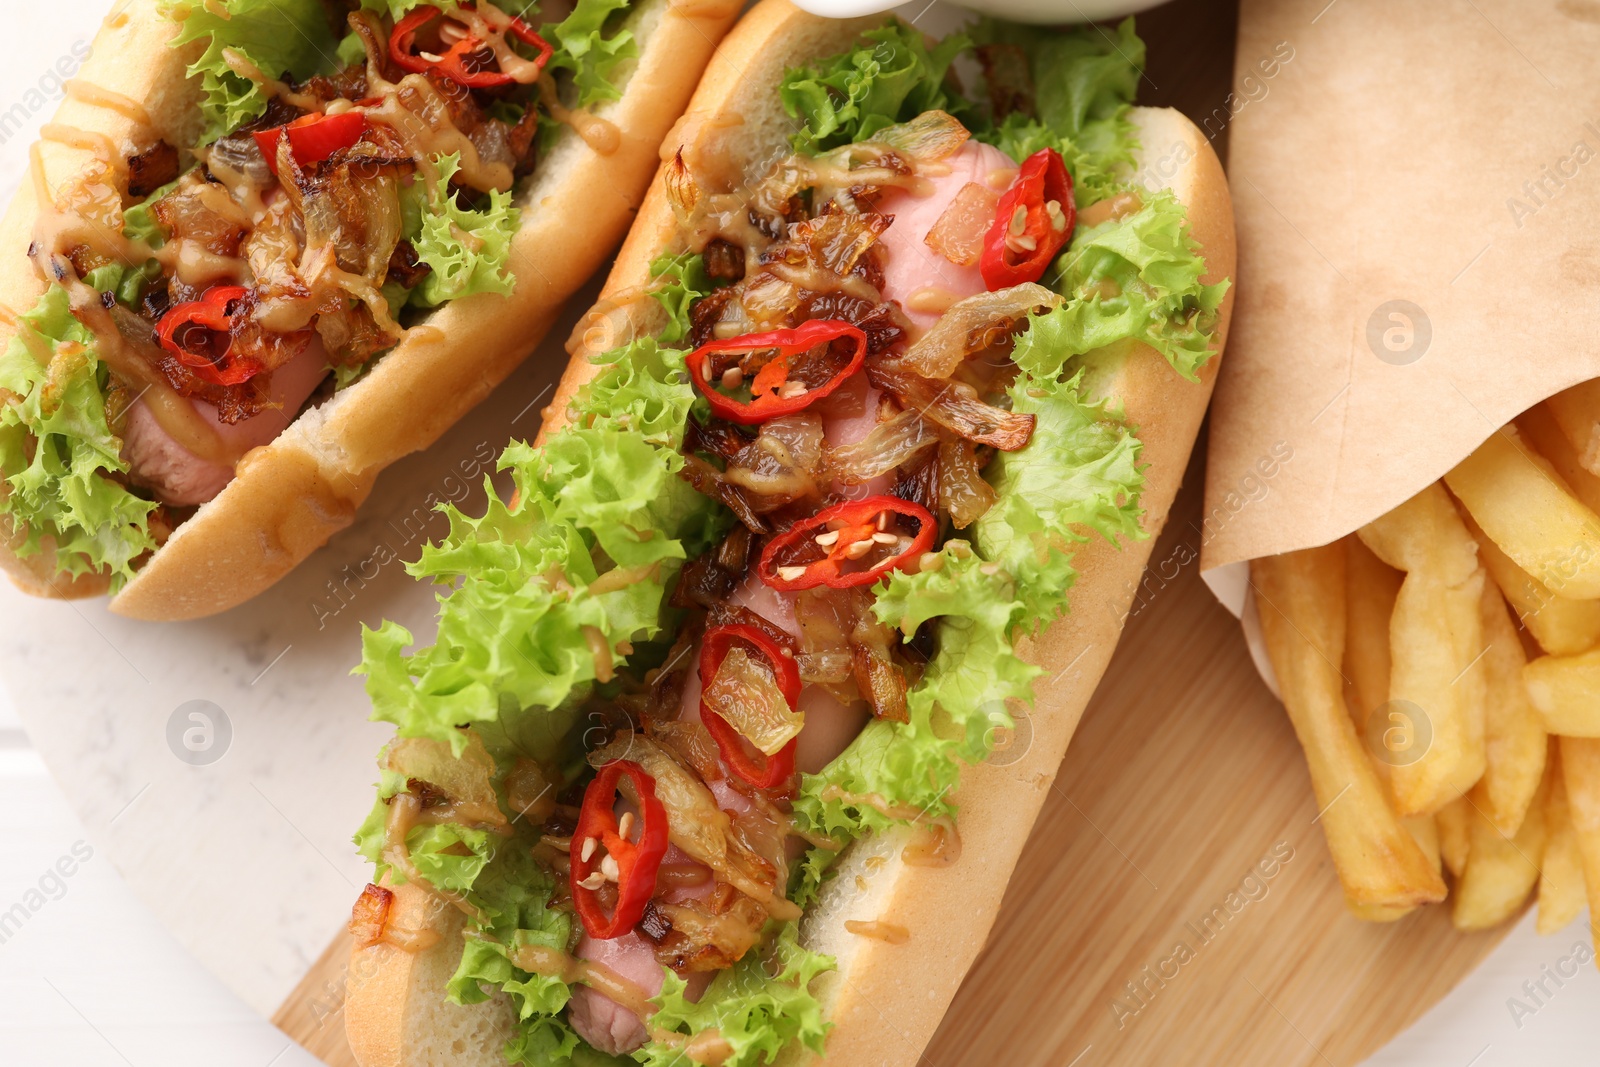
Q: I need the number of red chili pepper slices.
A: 8